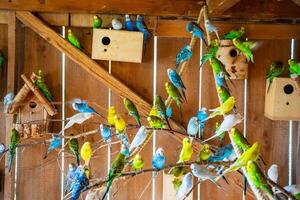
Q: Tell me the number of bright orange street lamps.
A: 0